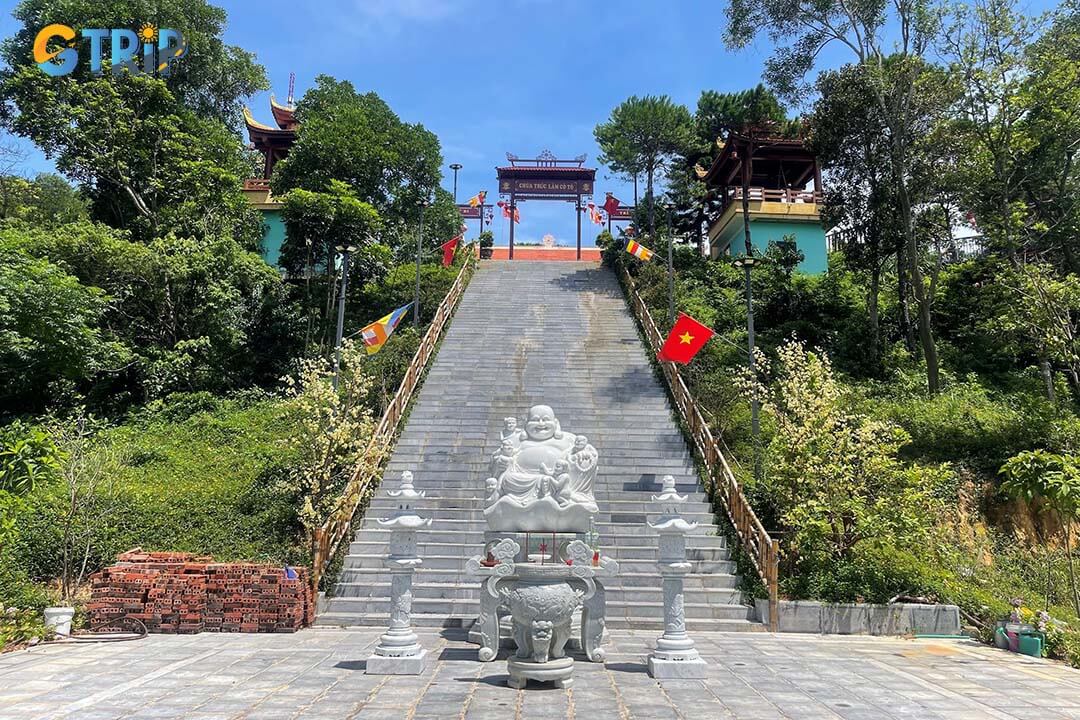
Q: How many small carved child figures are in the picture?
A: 5